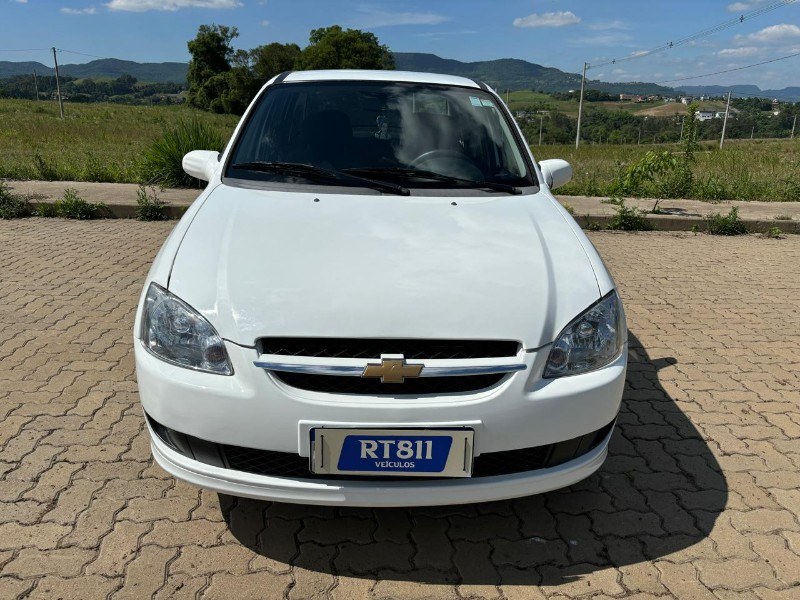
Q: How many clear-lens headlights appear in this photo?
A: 2